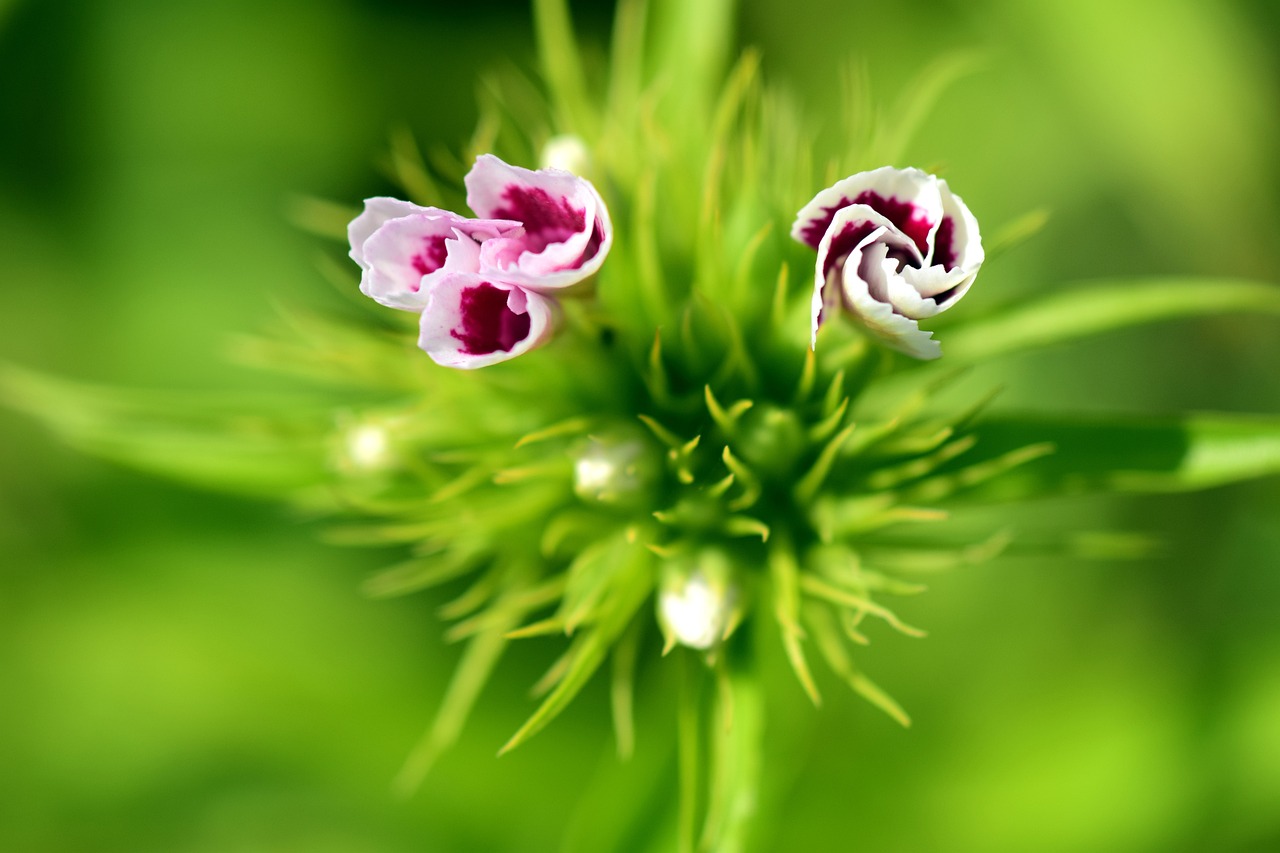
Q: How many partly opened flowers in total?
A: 2